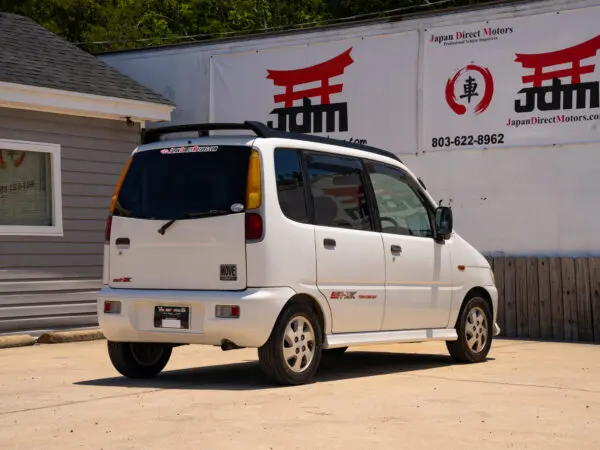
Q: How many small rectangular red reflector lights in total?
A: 2